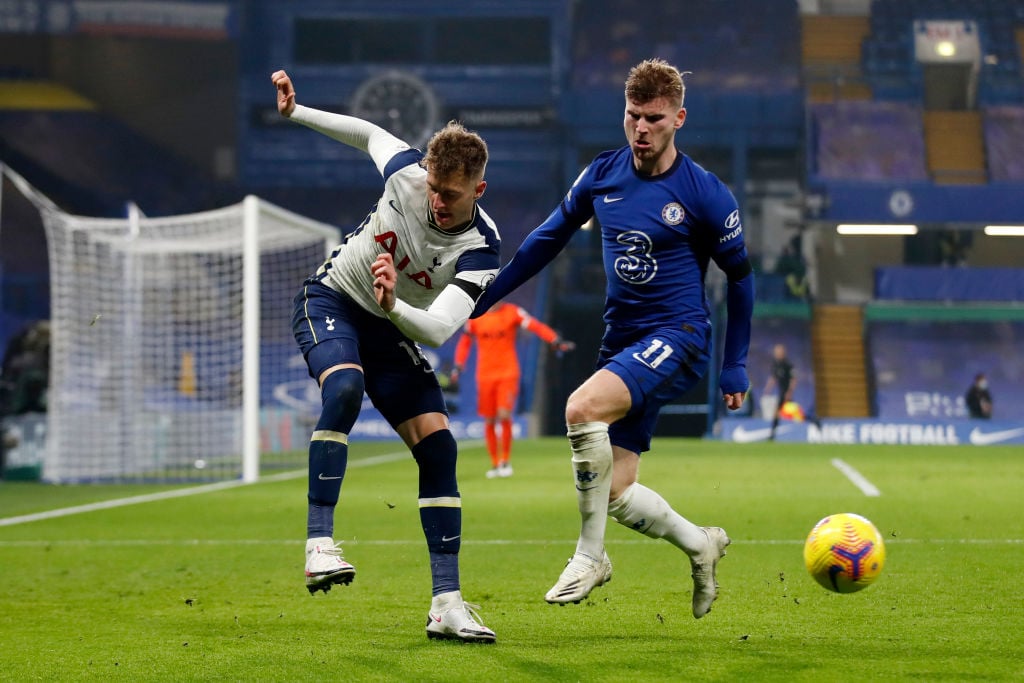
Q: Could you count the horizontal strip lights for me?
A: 2